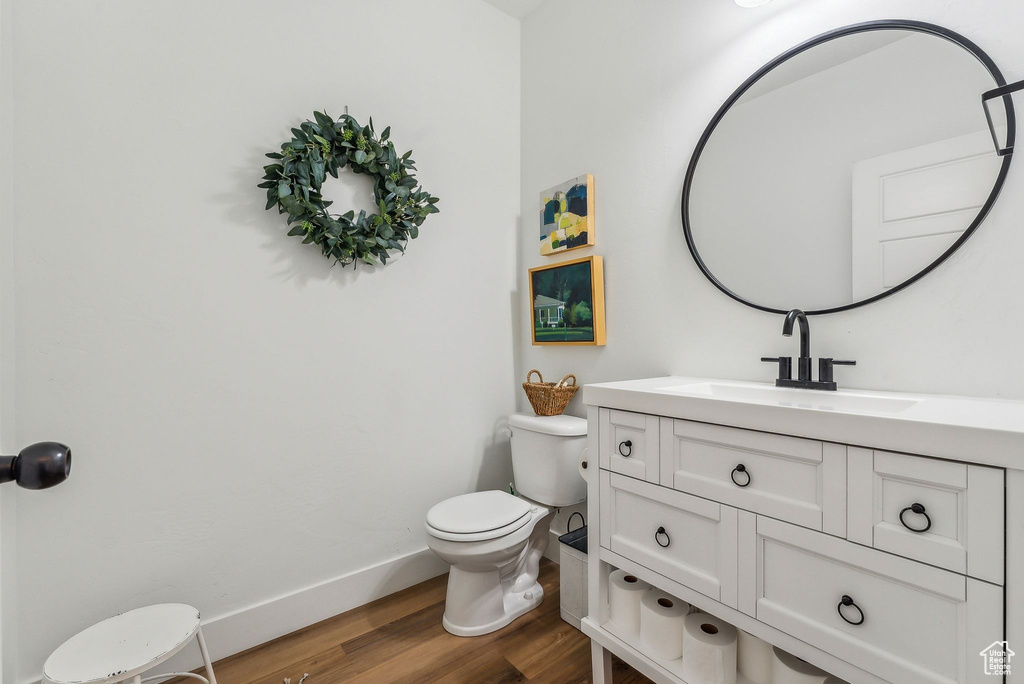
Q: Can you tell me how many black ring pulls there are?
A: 5